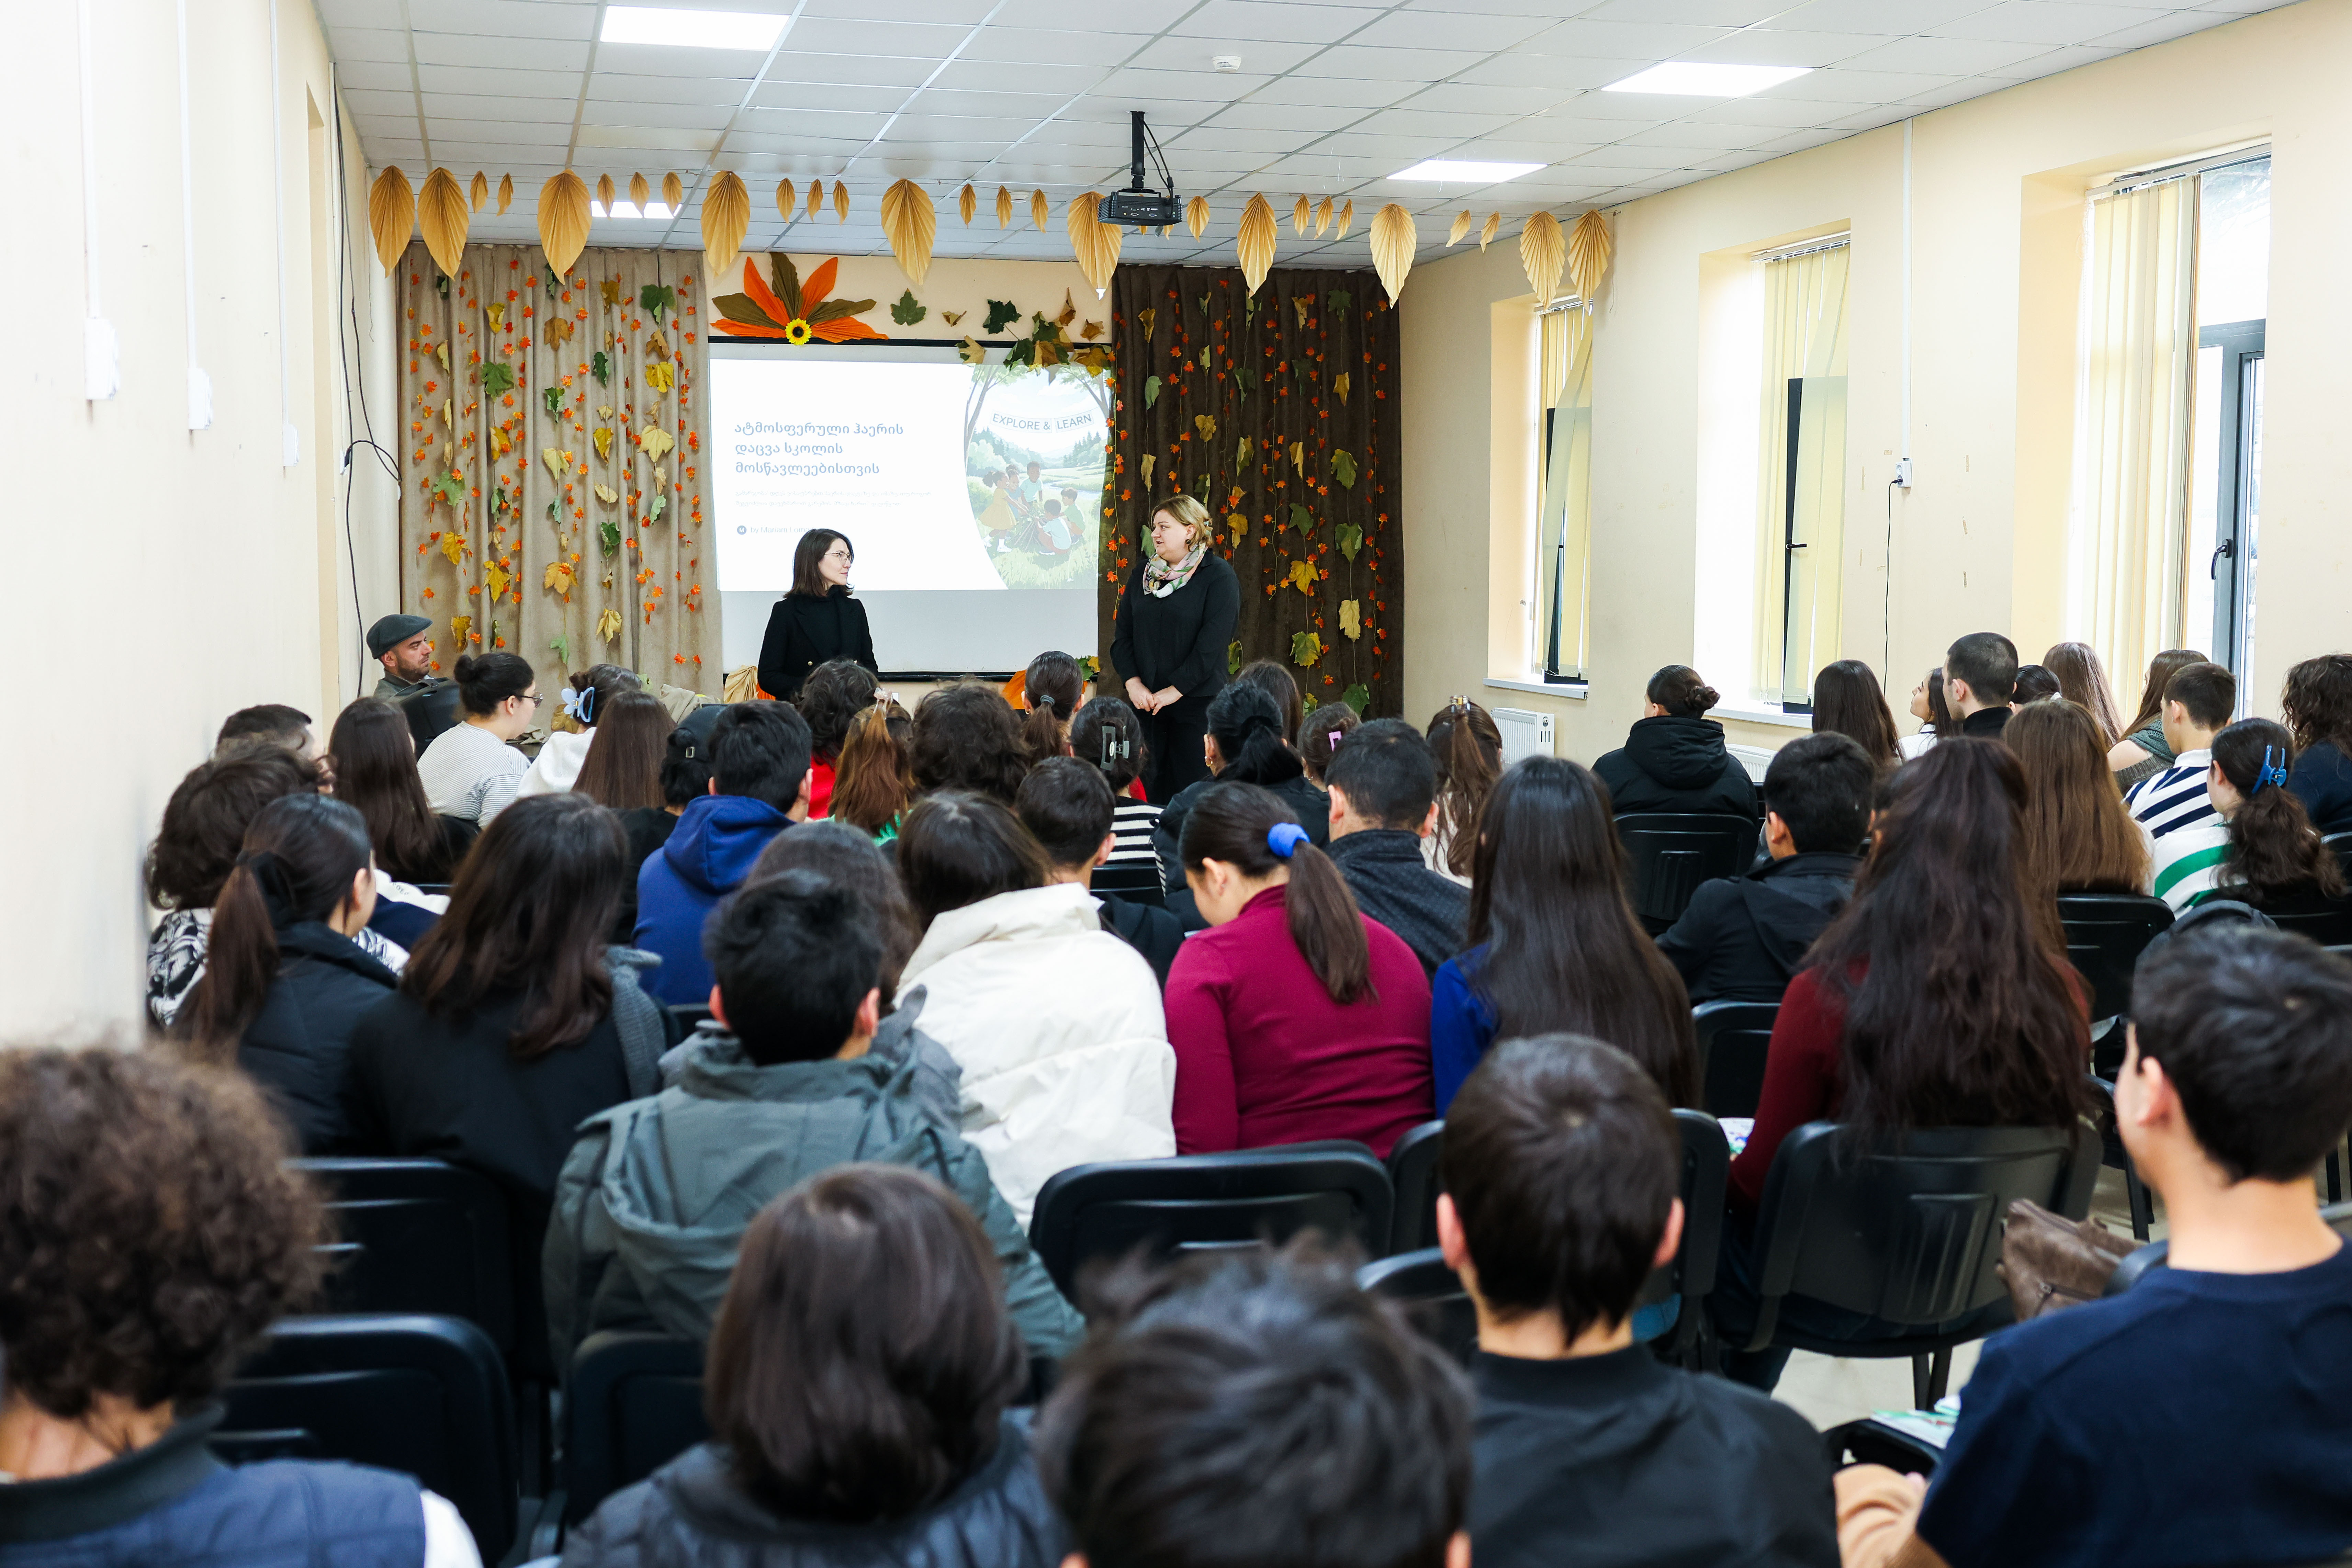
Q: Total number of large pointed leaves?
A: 10